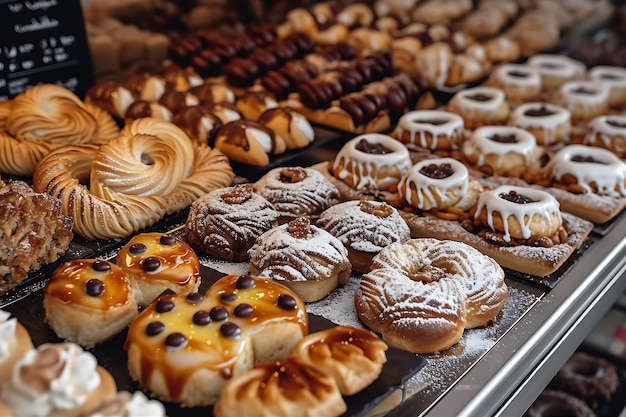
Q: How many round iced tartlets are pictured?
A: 13